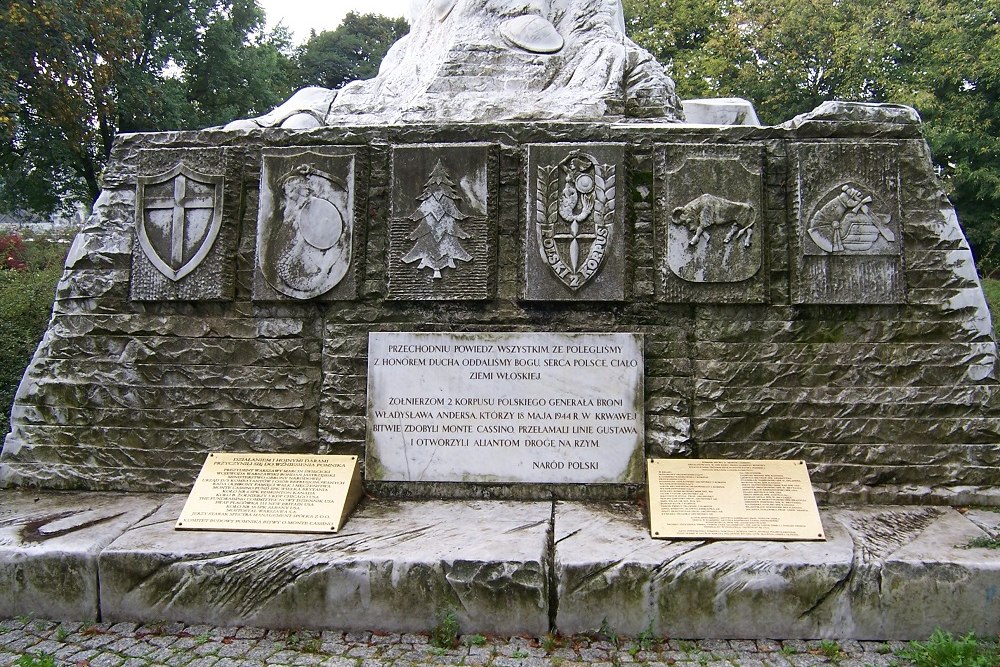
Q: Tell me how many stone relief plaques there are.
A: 6